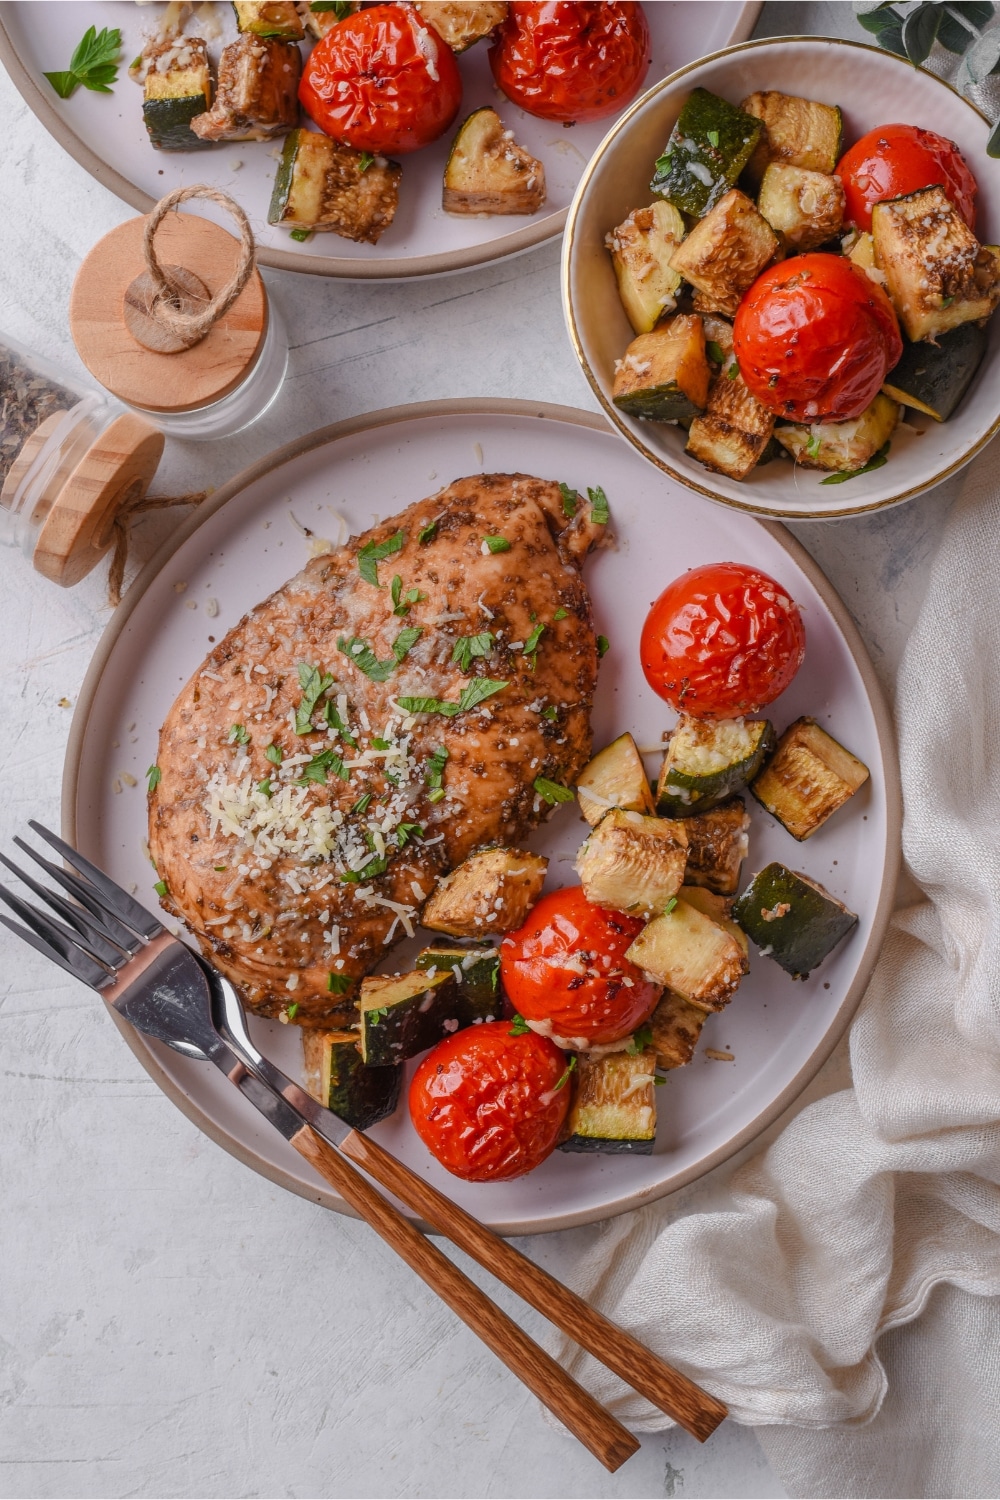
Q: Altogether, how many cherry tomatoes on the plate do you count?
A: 3